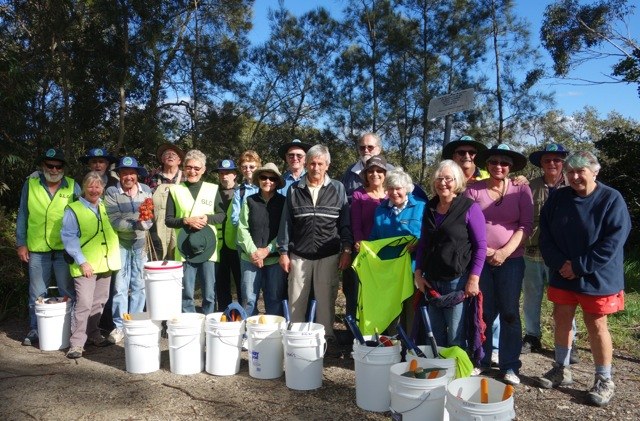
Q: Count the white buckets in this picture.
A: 11